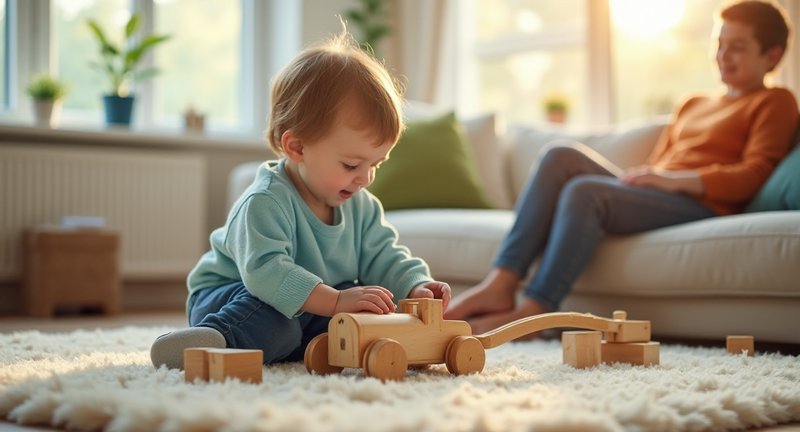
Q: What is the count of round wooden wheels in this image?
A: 3